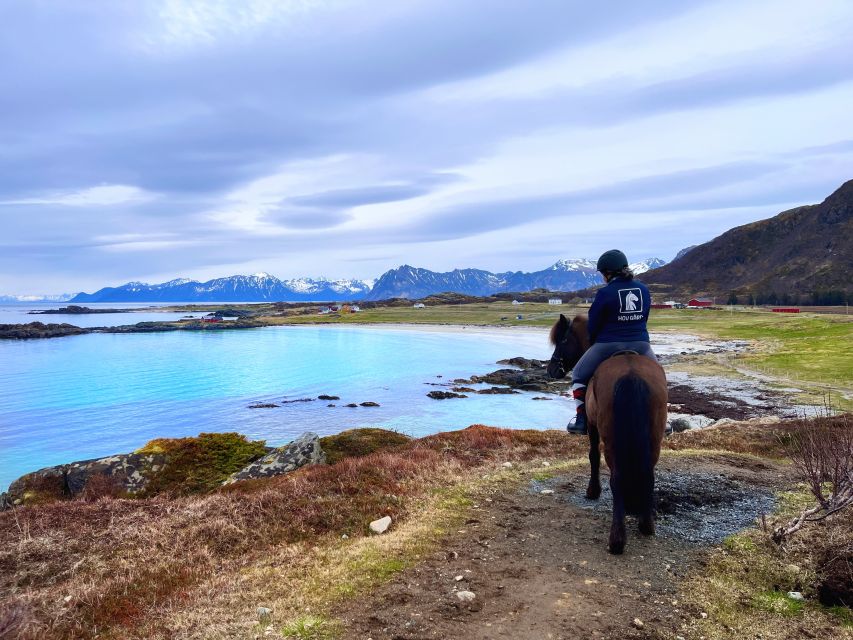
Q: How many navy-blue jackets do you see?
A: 1